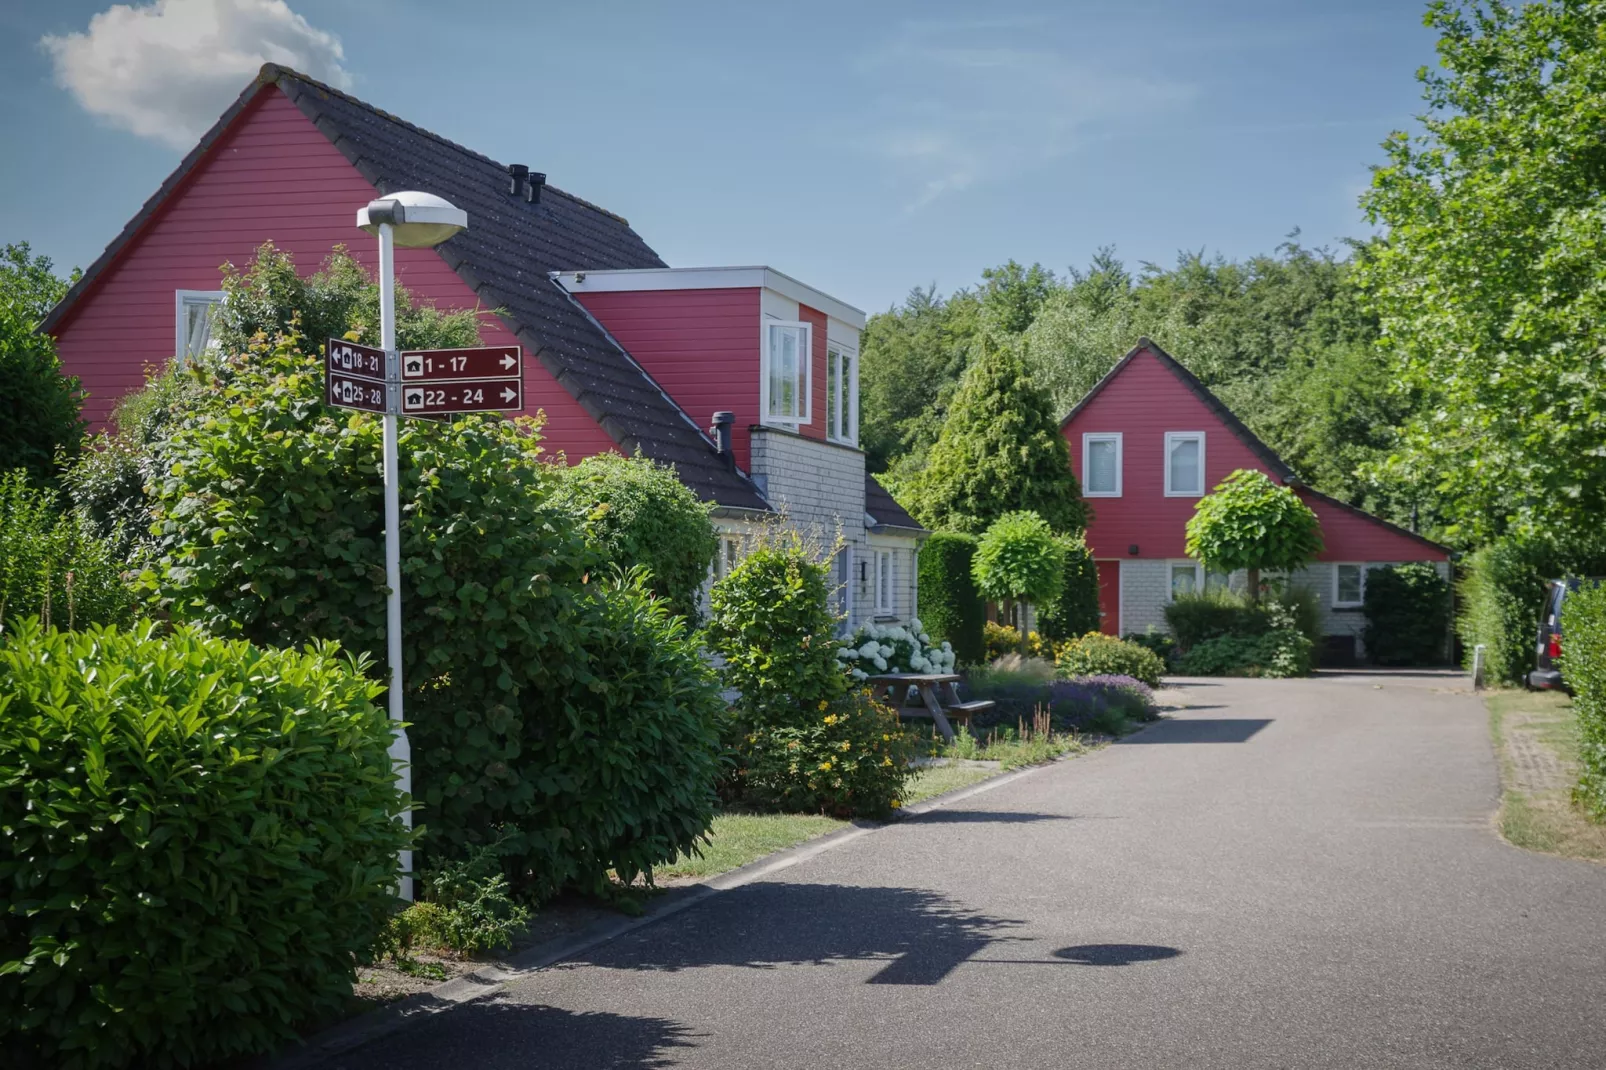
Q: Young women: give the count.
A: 0